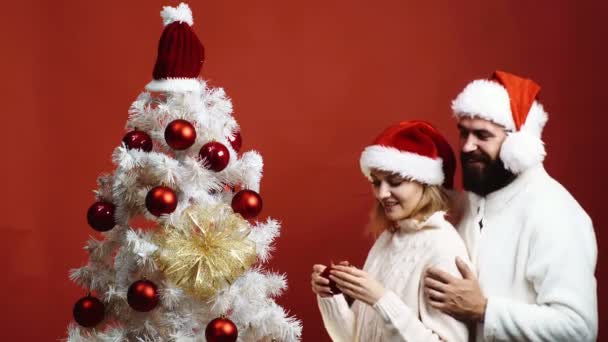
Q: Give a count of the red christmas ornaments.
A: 11